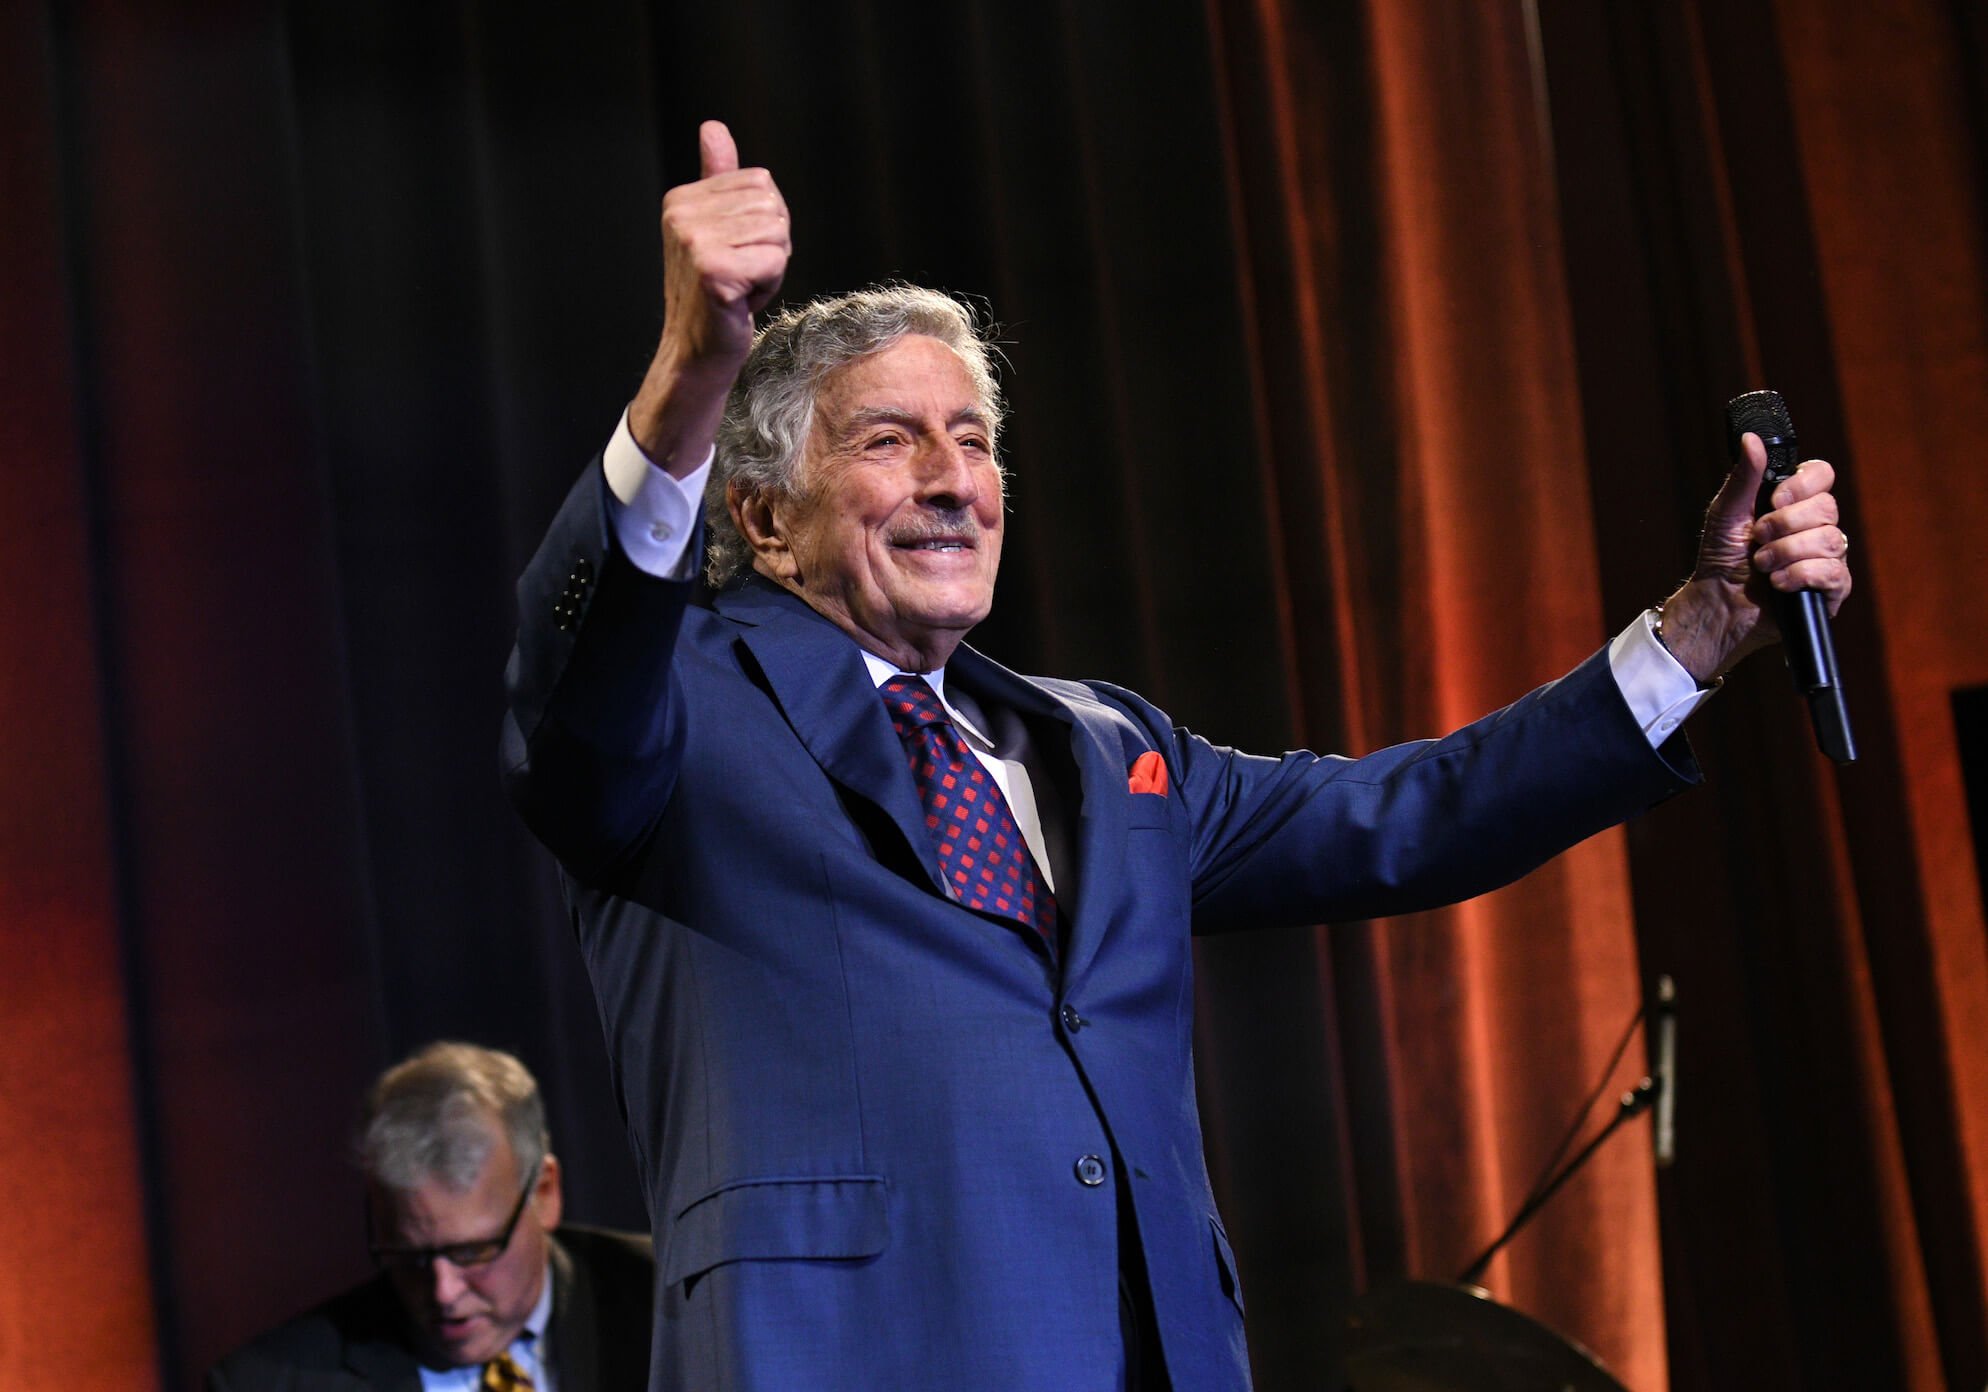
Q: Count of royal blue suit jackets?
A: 1